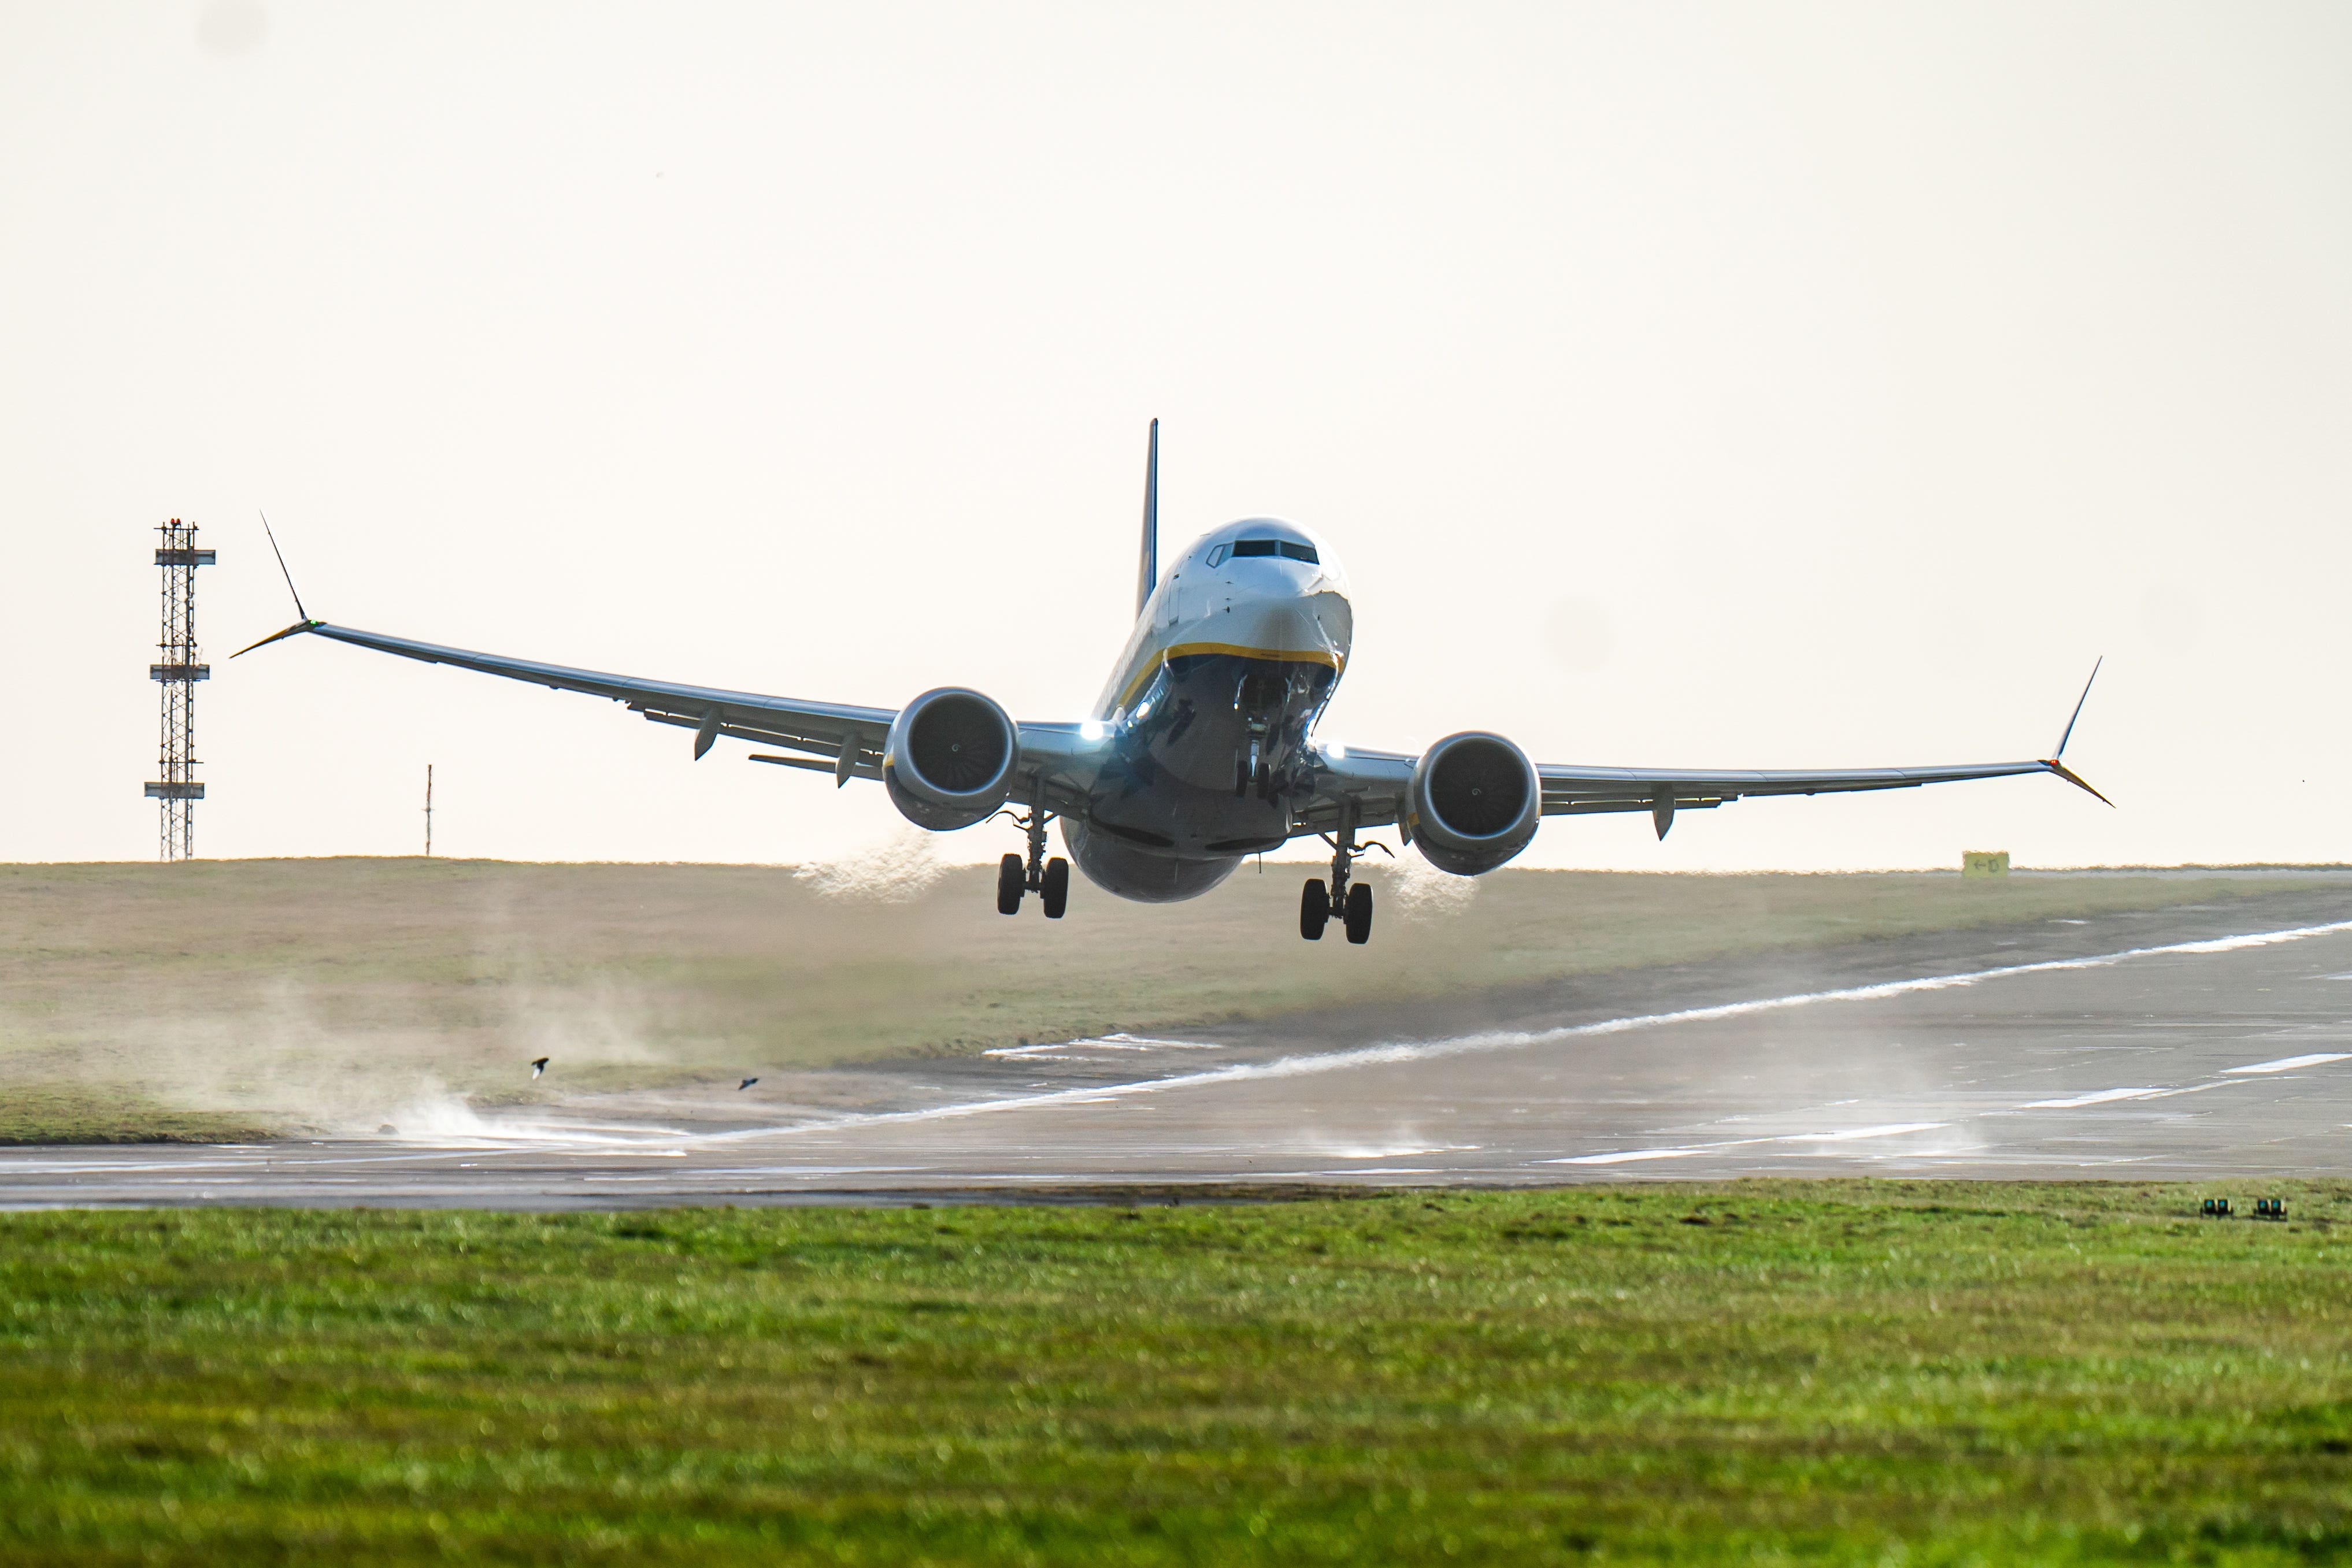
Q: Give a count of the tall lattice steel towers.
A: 1